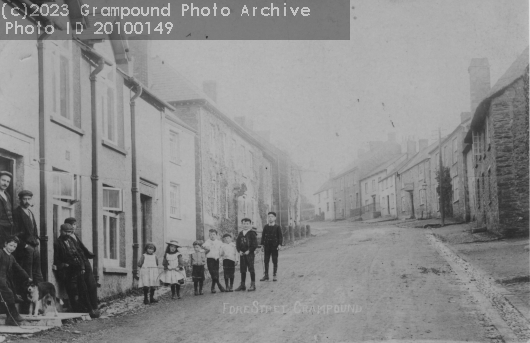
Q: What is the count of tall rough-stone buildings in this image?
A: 1